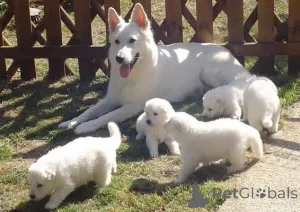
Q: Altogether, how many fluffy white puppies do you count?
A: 5